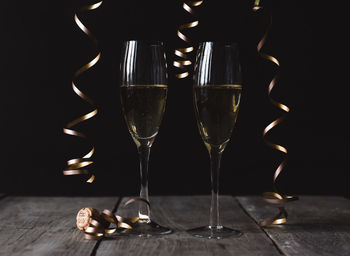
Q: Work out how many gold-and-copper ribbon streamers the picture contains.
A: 4